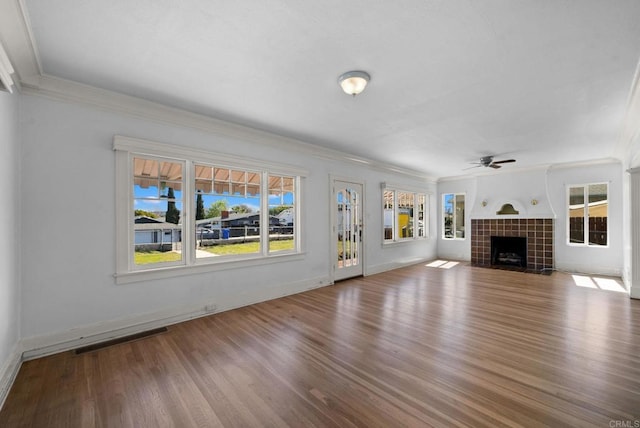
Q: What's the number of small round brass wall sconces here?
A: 2